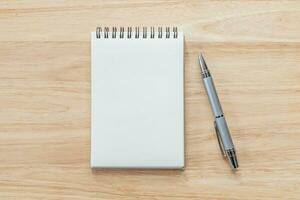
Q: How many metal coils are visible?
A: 11